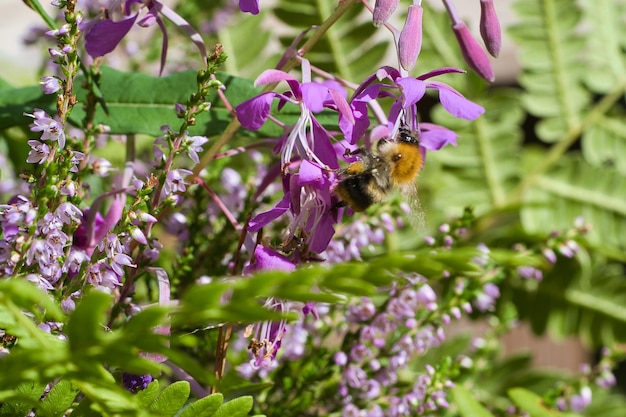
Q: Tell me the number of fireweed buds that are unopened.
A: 4